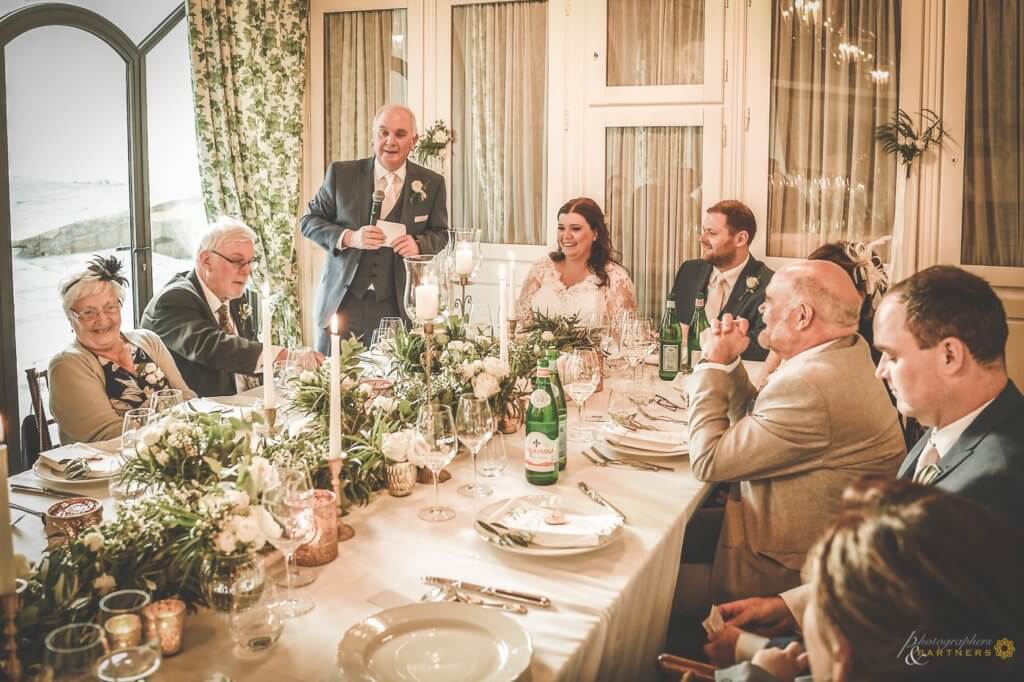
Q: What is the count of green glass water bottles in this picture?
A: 4